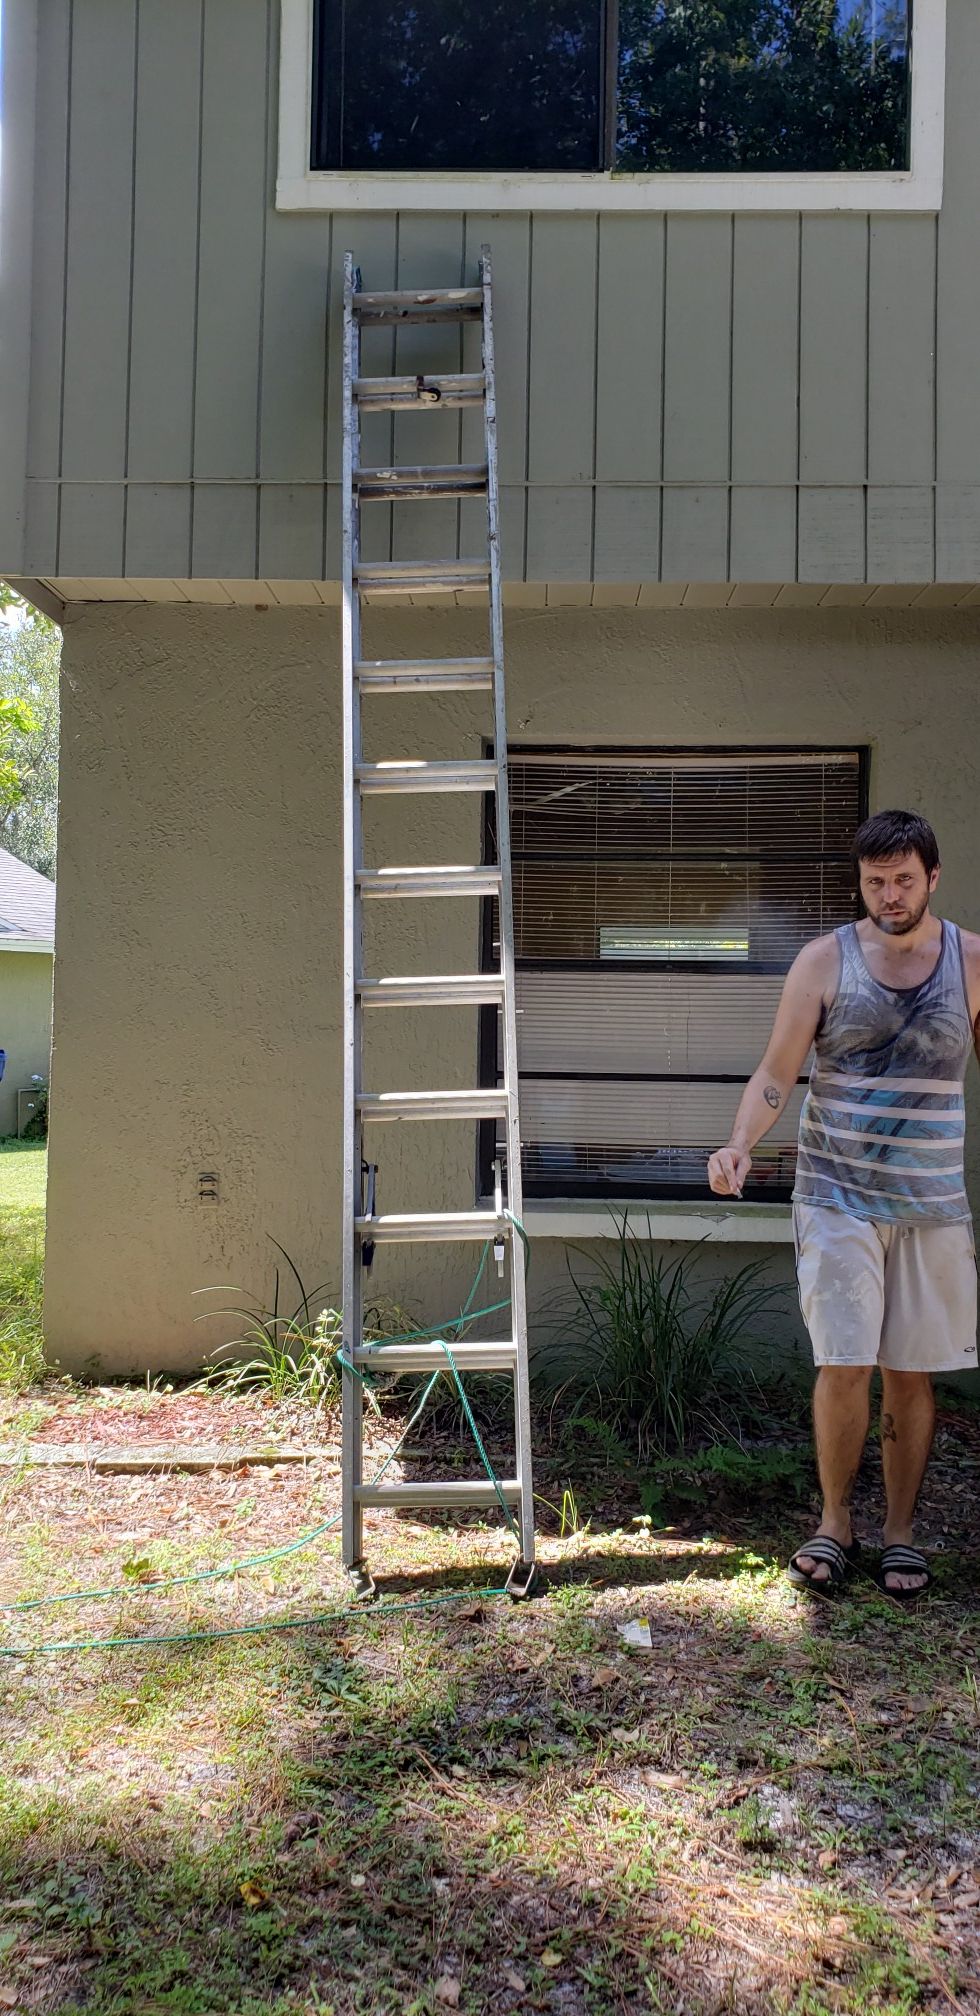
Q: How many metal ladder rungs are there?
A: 12